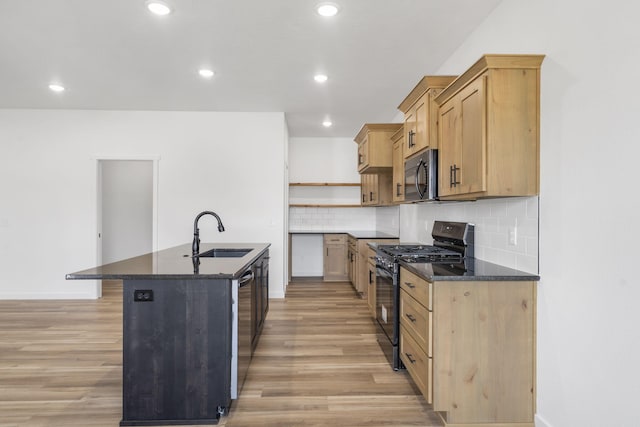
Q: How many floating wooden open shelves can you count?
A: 2